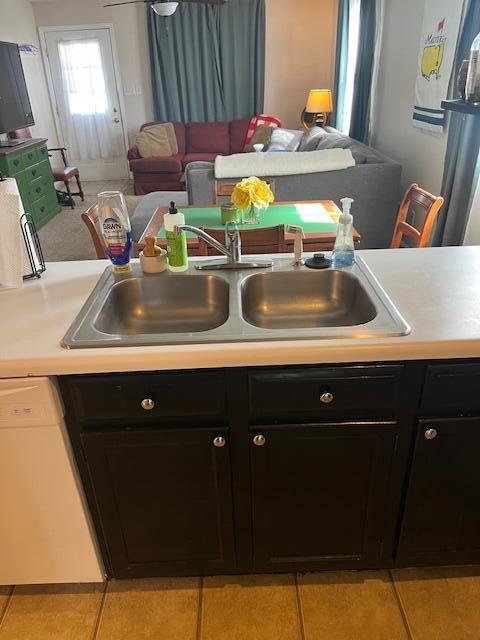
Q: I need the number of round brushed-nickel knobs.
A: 5